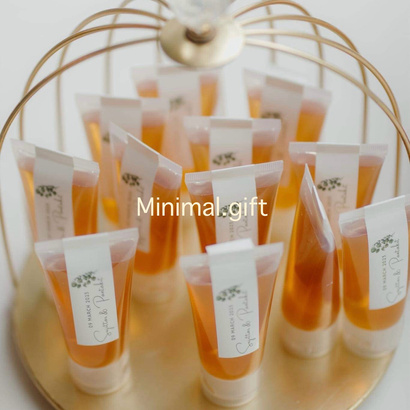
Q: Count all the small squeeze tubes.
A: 12